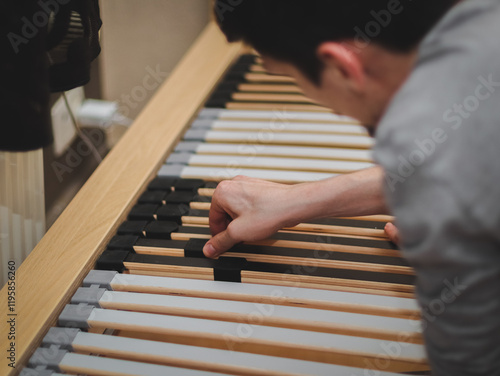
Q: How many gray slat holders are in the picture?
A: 12